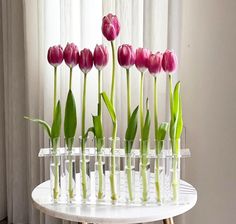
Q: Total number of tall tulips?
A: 1